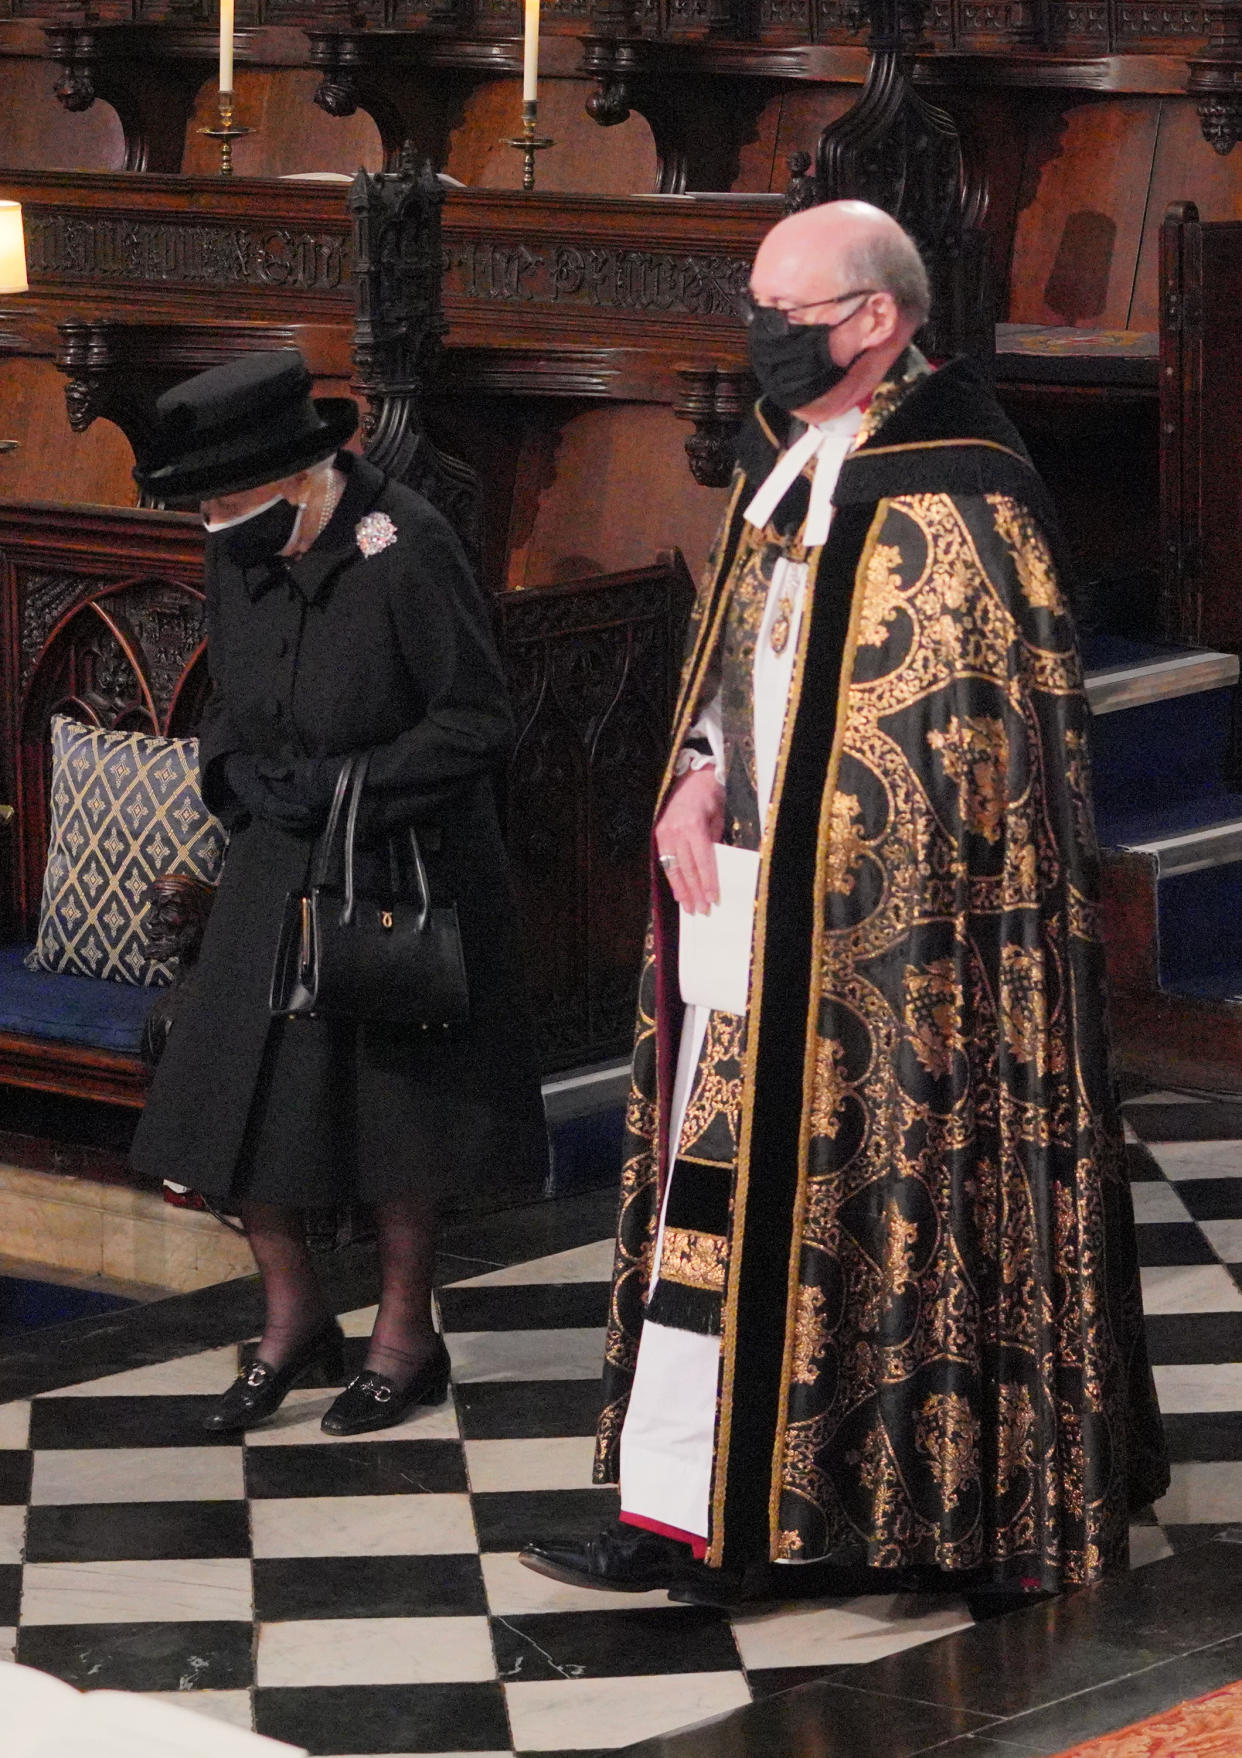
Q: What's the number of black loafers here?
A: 2